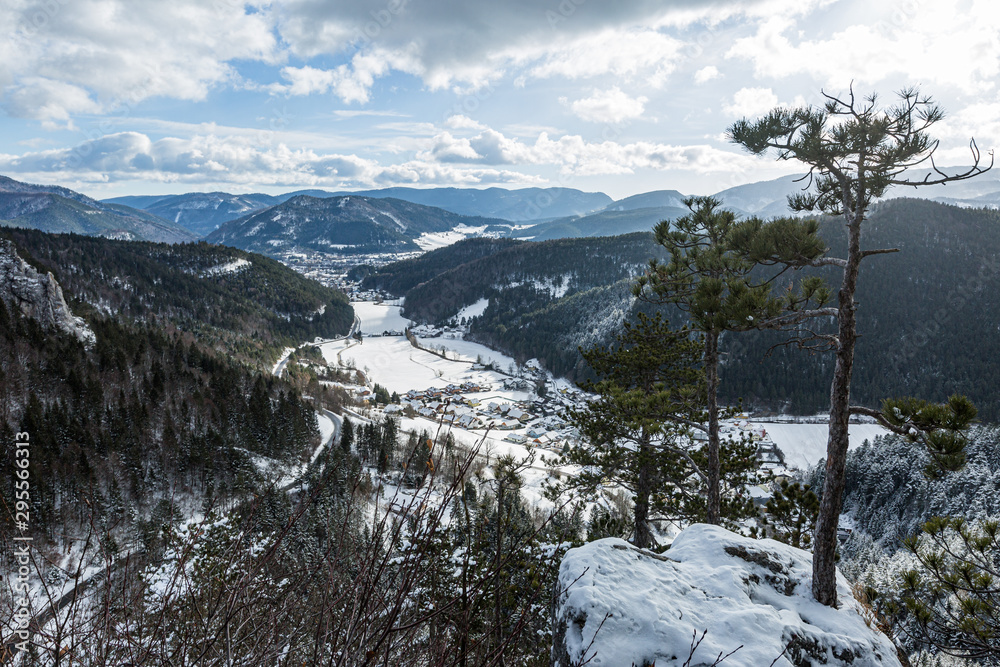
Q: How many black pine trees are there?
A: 3